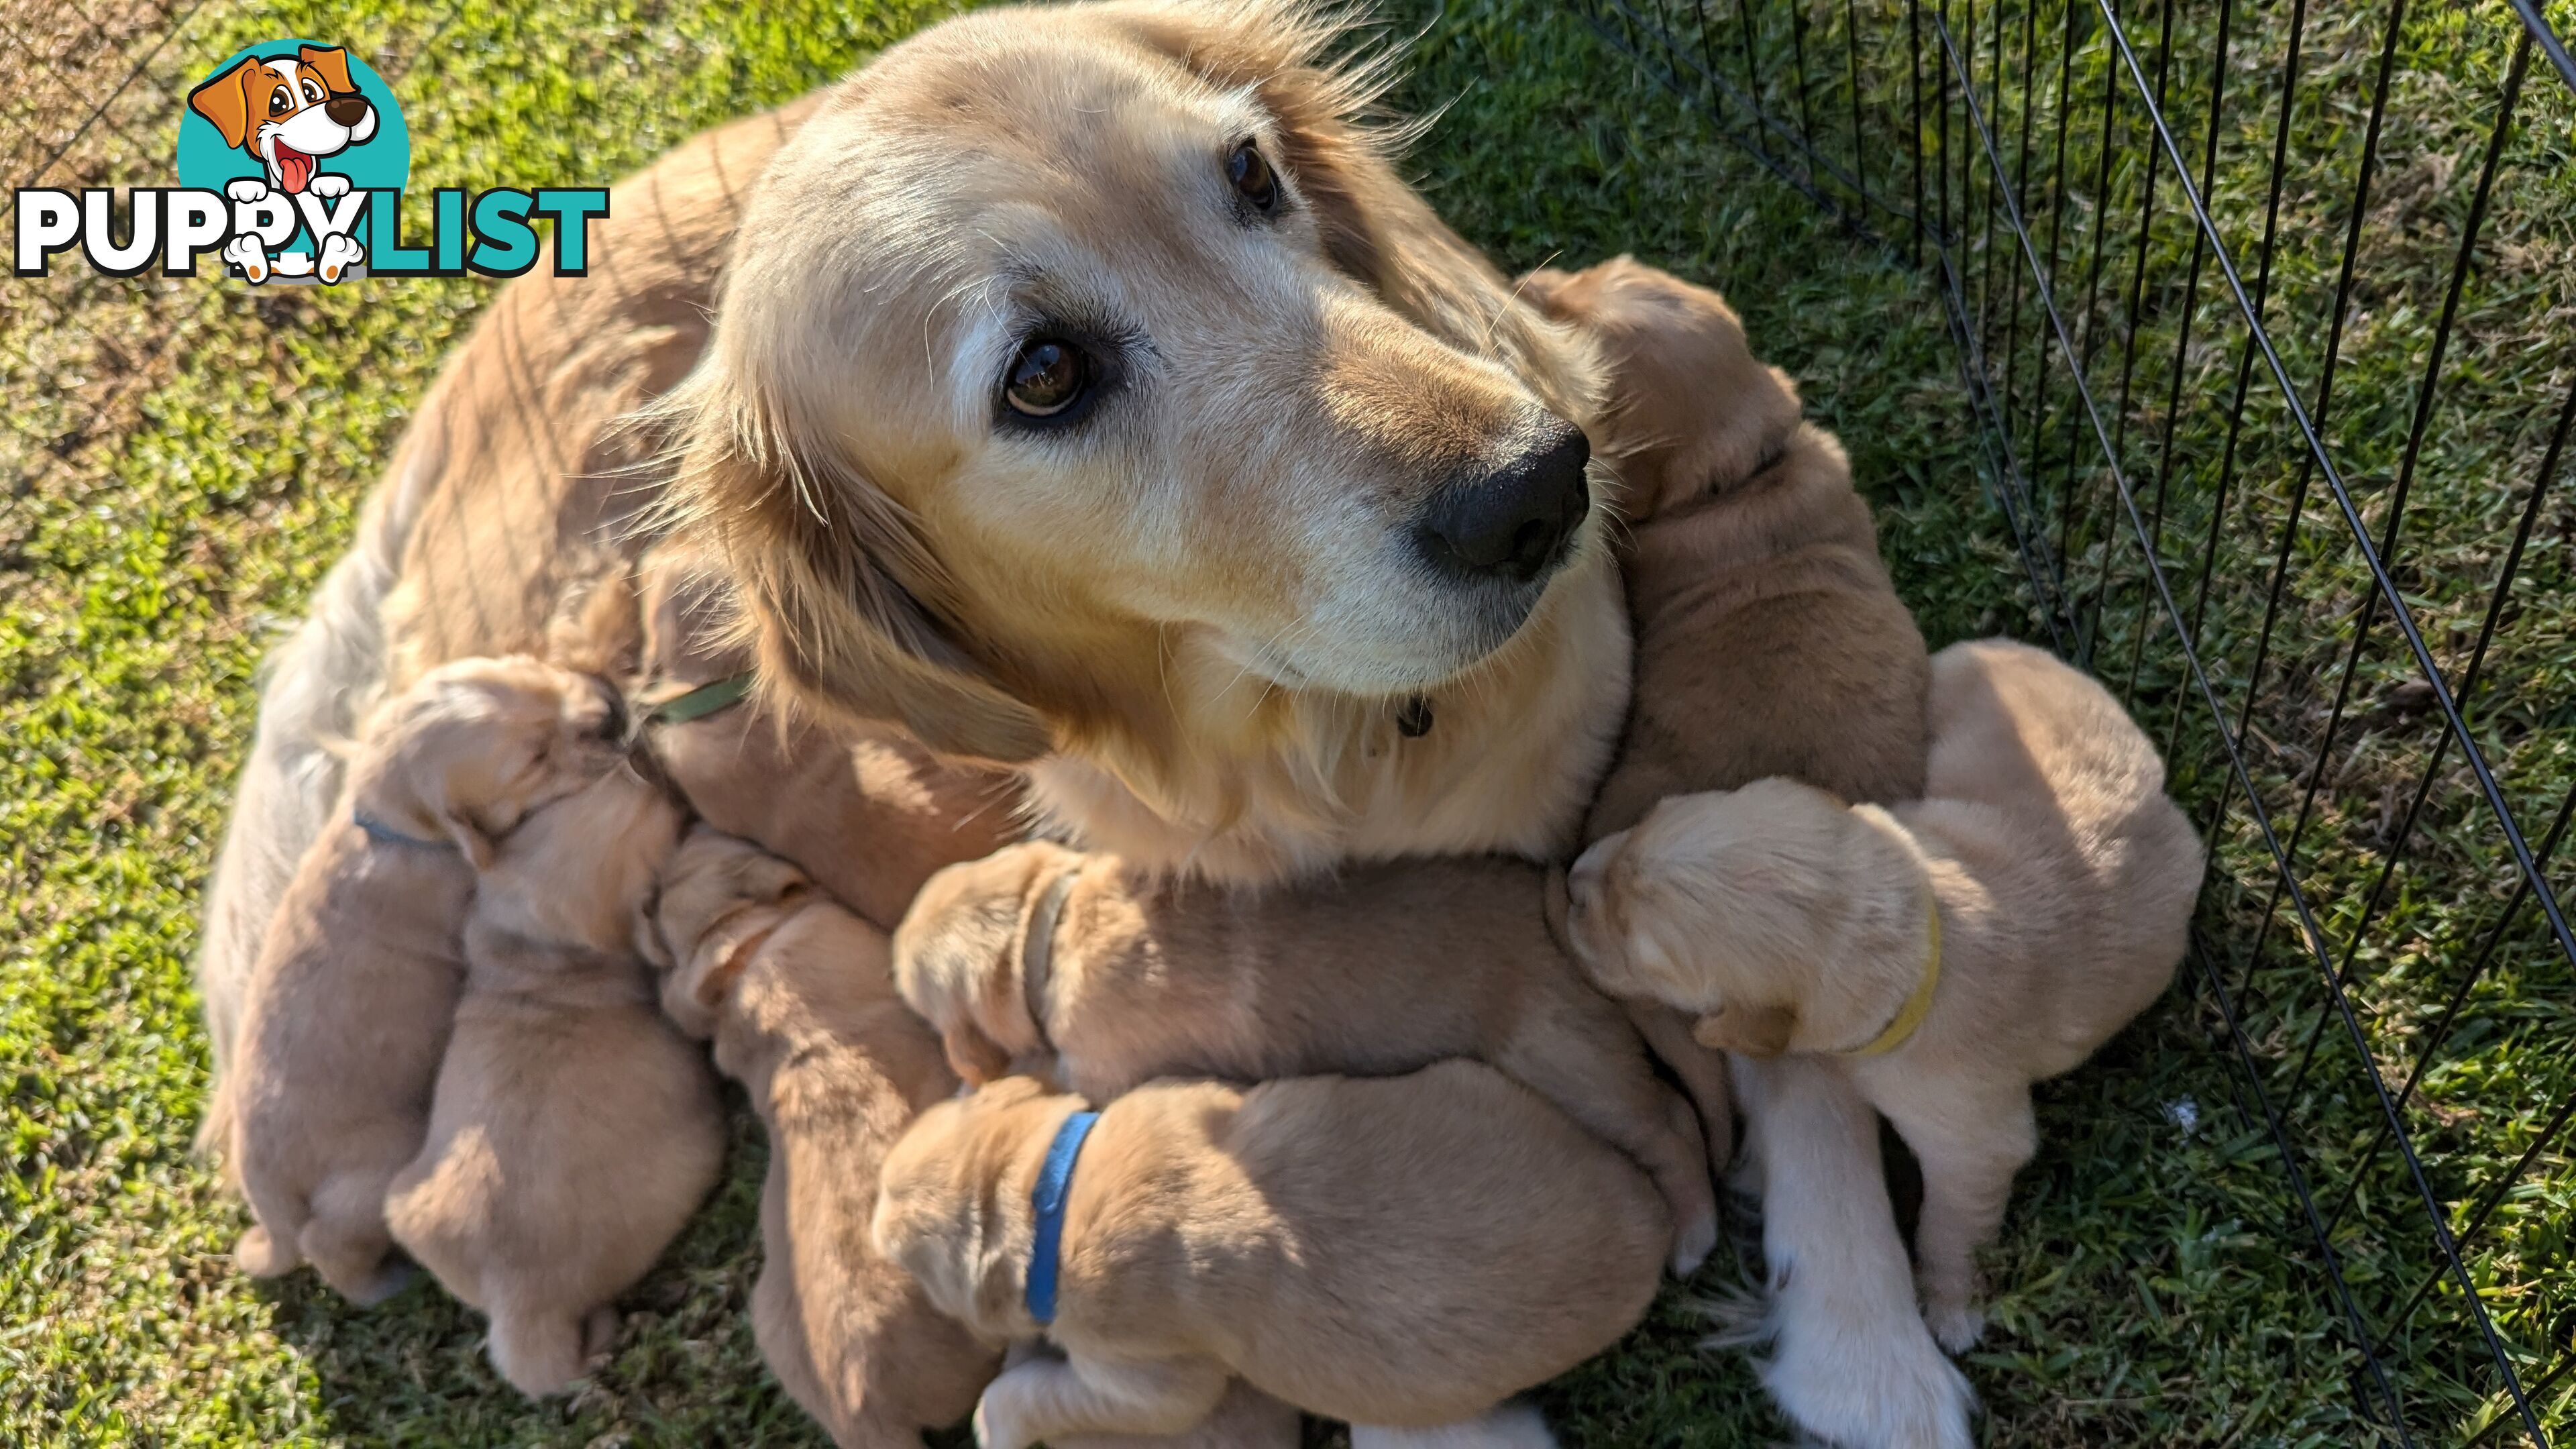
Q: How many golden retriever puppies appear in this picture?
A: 8